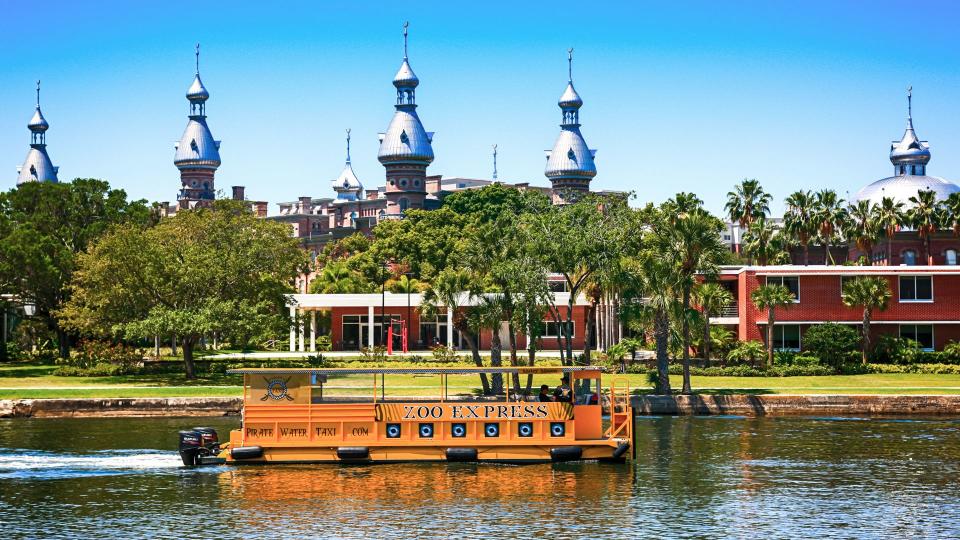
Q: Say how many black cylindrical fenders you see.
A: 5